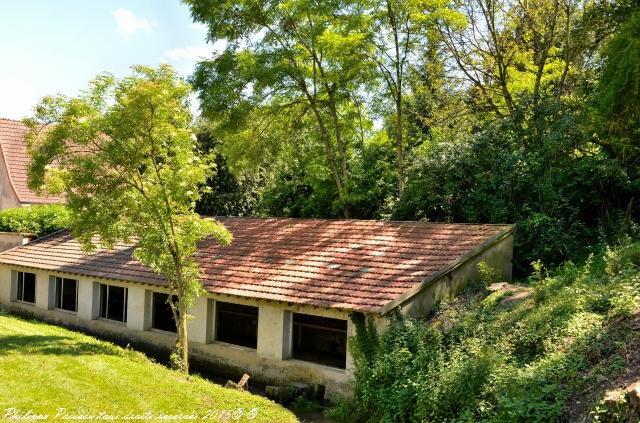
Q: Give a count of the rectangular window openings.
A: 6